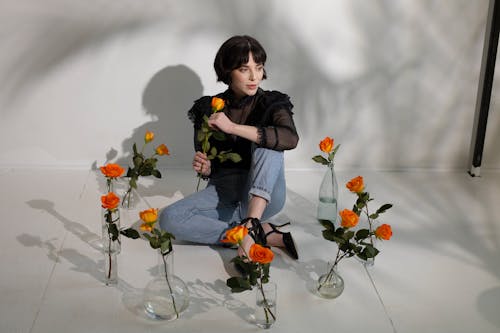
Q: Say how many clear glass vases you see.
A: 8